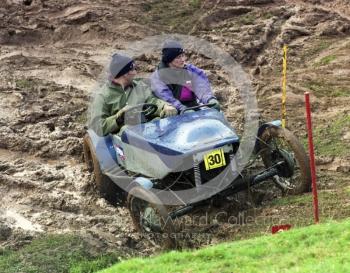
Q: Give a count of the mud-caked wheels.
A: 3